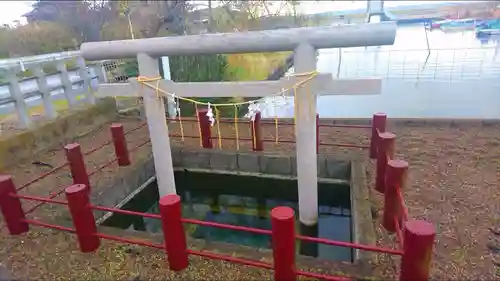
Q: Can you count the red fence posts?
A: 13